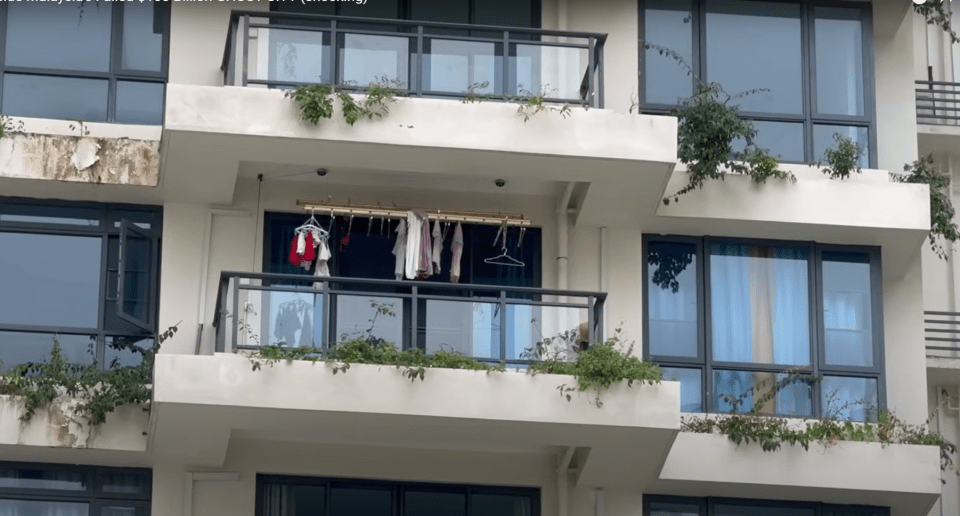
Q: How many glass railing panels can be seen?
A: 8